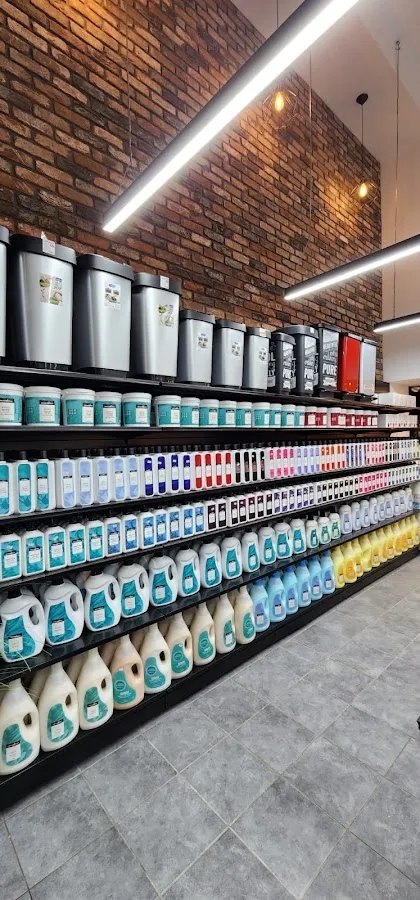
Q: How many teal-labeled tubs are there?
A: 14